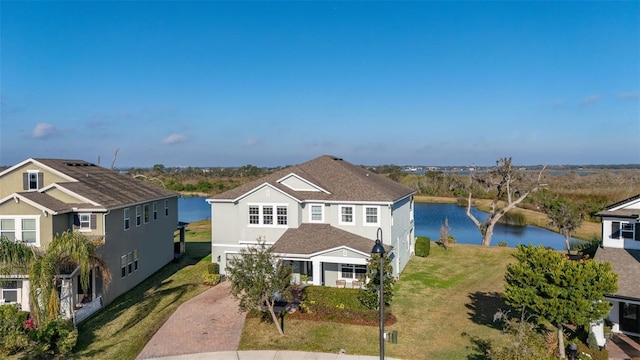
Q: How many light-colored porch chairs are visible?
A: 2